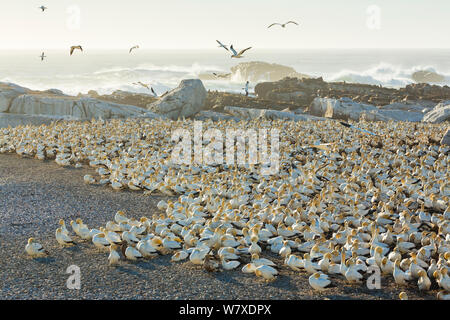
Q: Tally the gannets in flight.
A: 11